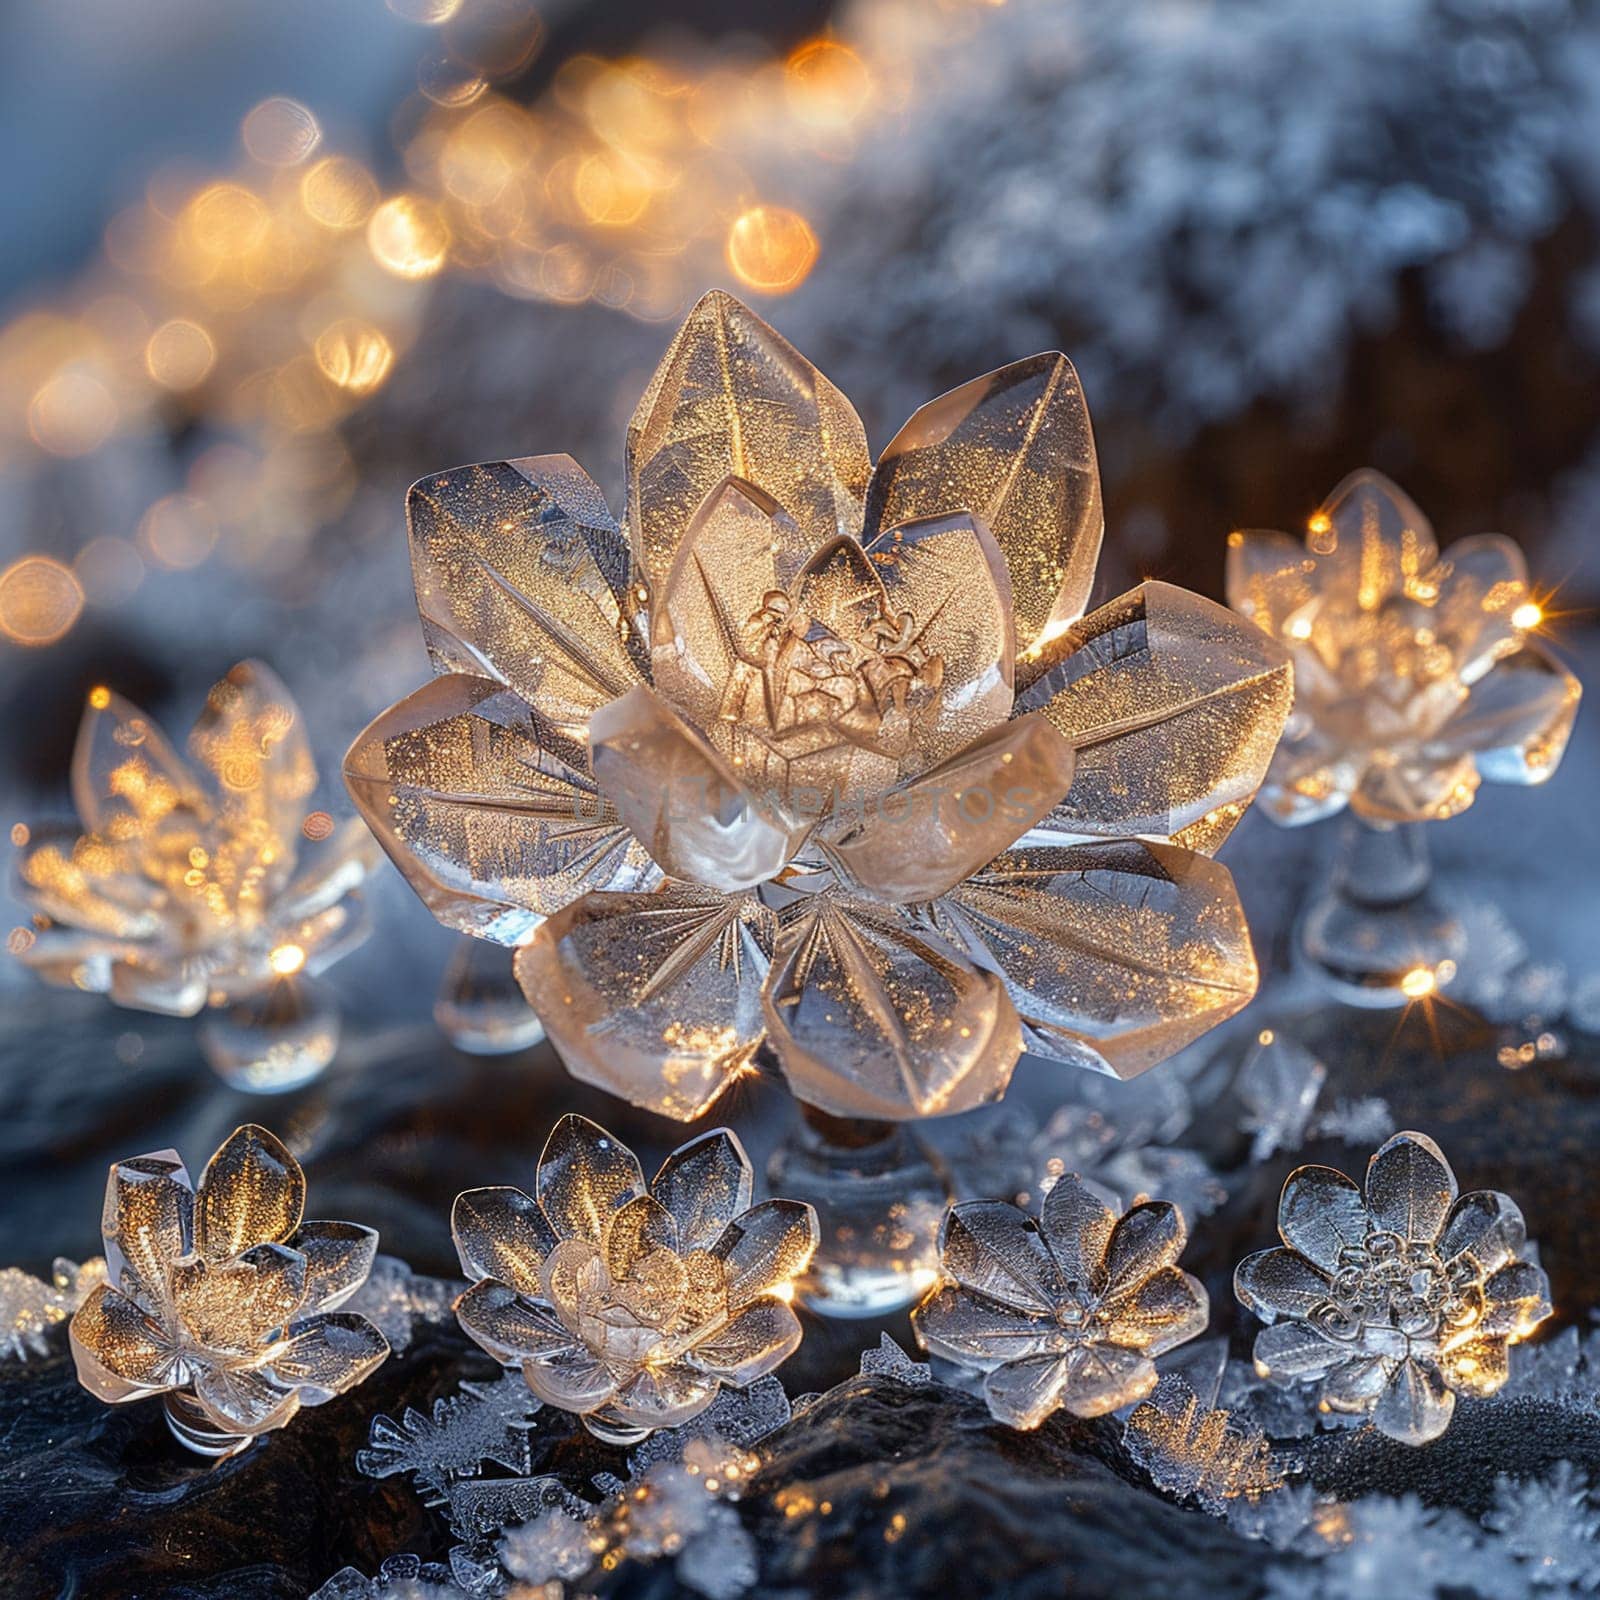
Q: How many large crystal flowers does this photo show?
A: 1